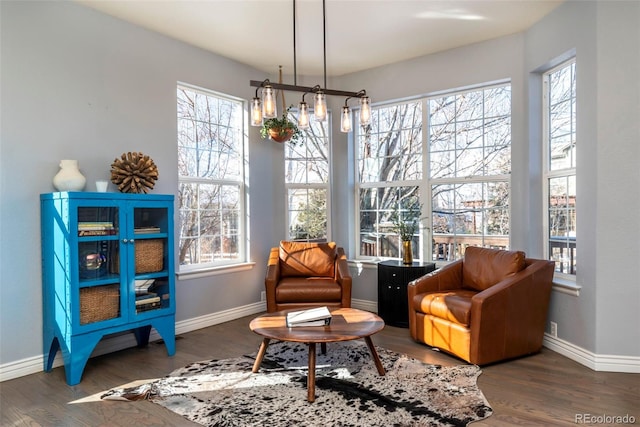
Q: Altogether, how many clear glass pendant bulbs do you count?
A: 6